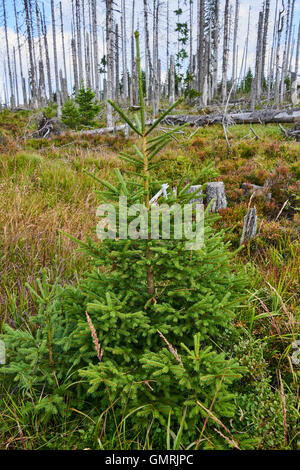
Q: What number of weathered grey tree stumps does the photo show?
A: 3